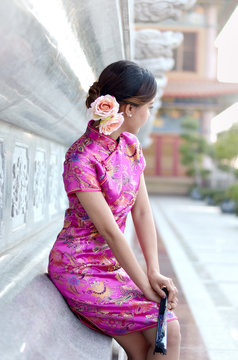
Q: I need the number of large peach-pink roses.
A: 2